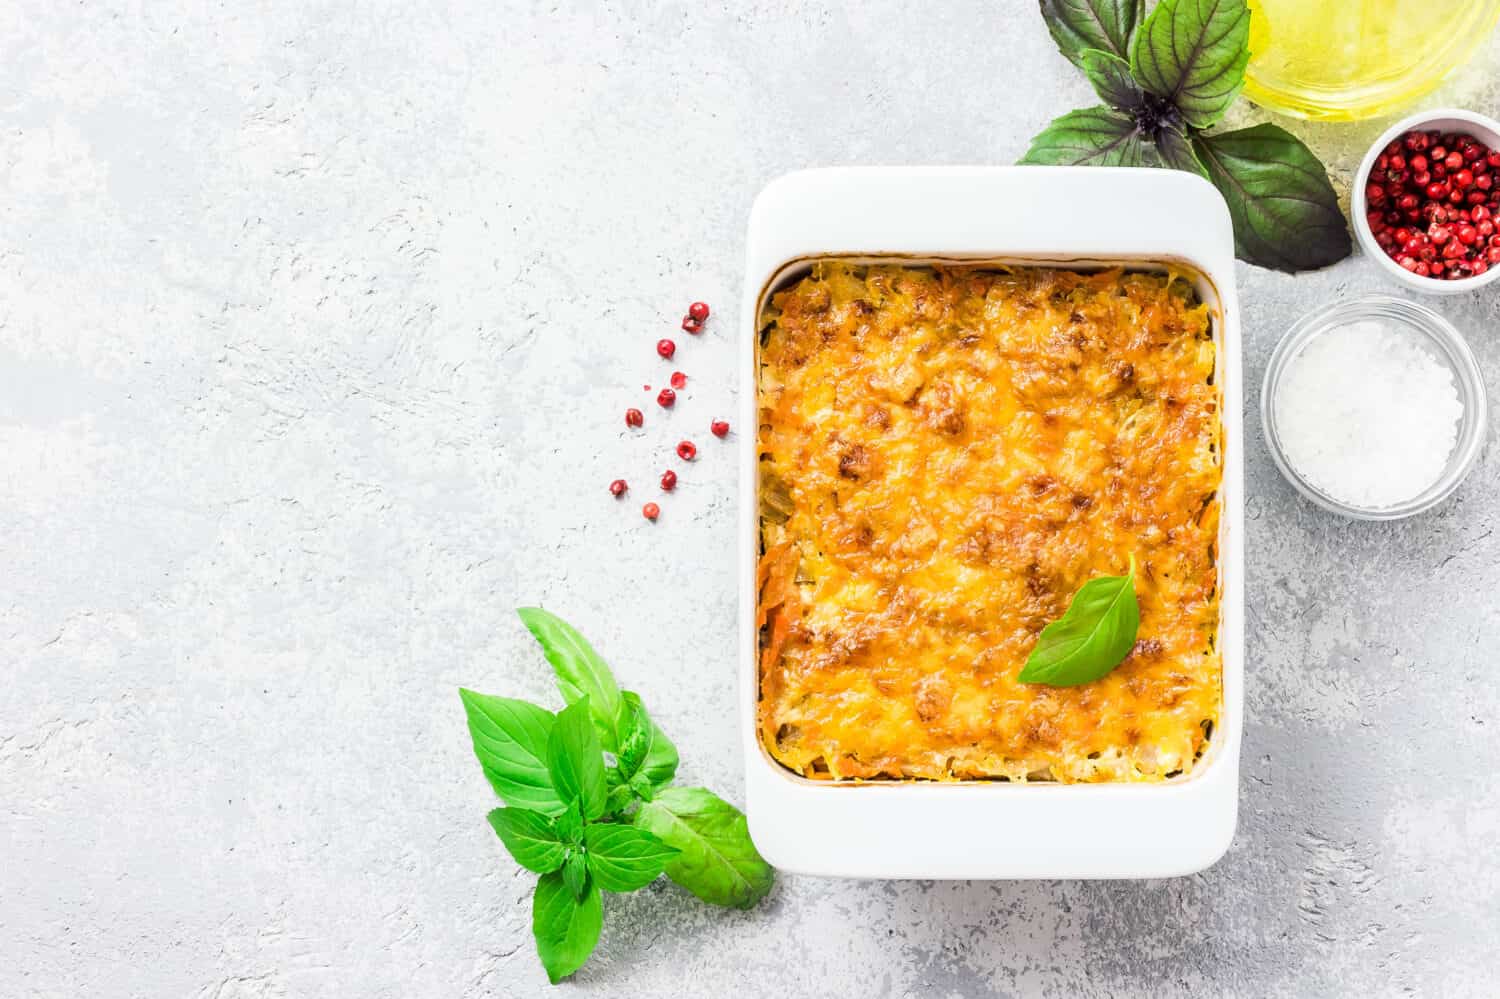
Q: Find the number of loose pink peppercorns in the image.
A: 11